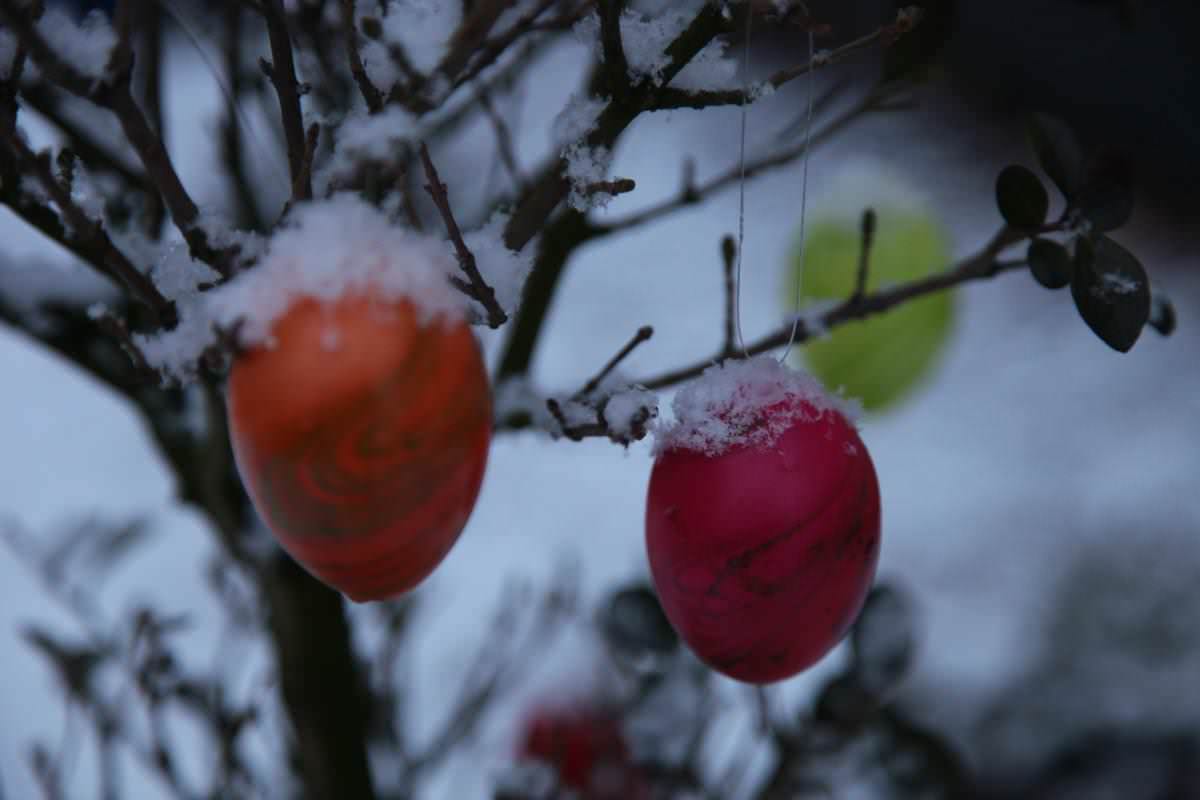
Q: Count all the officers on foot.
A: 0